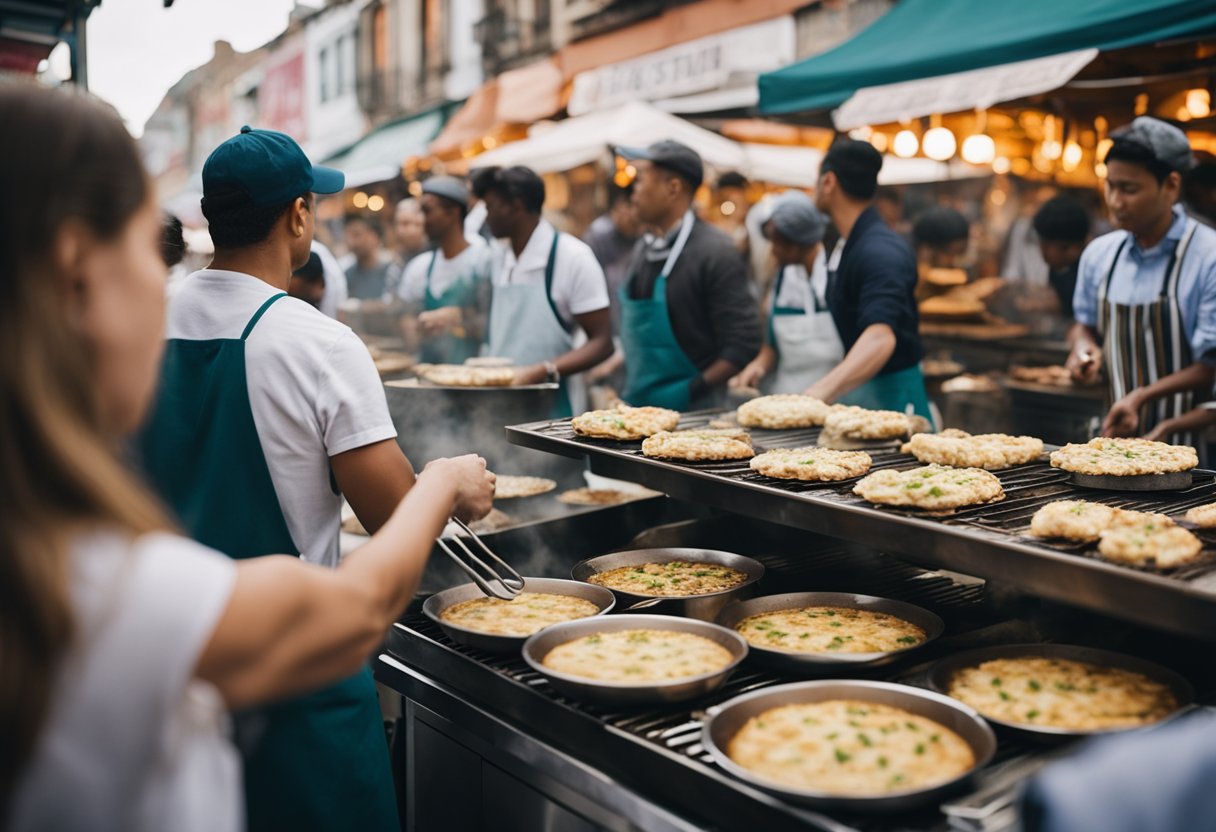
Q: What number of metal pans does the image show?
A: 6